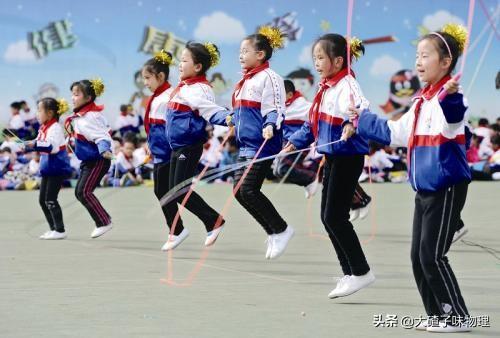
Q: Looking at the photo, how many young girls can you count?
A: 7